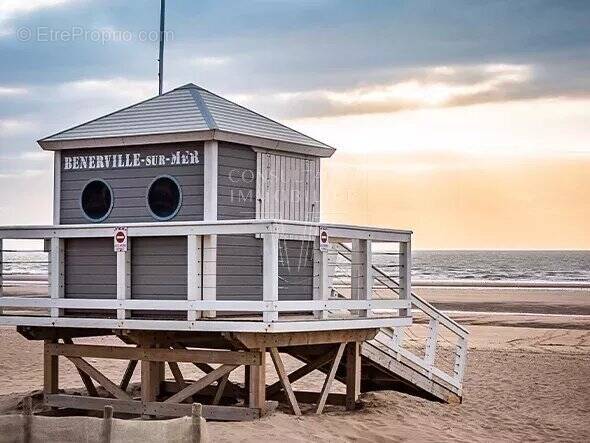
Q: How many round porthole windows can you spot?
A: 2